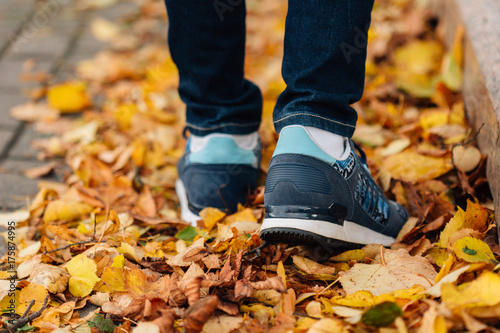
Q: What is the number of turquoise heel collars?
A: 2